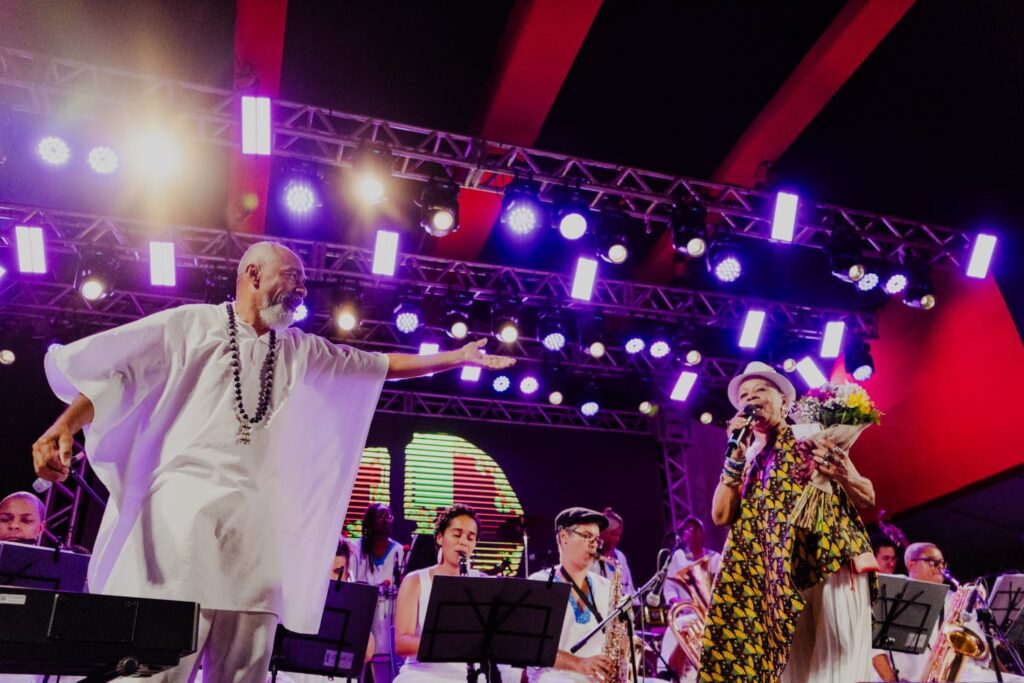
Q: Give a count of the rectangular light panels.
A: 13